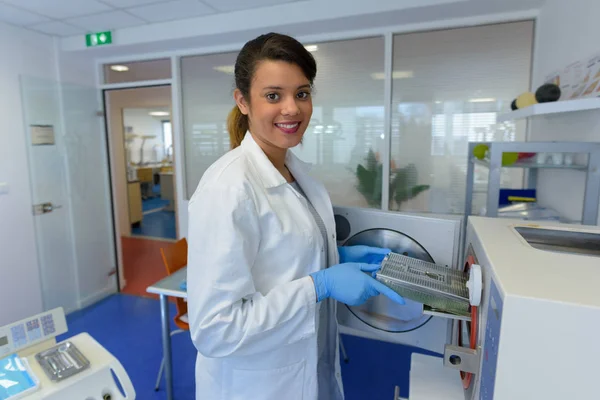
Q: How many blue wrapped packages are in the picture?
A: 1